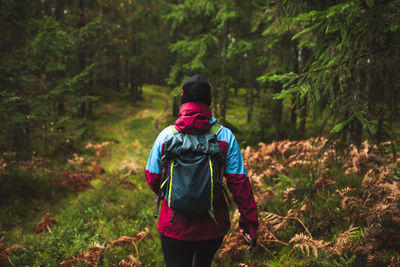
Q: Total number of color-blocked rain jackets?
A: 1